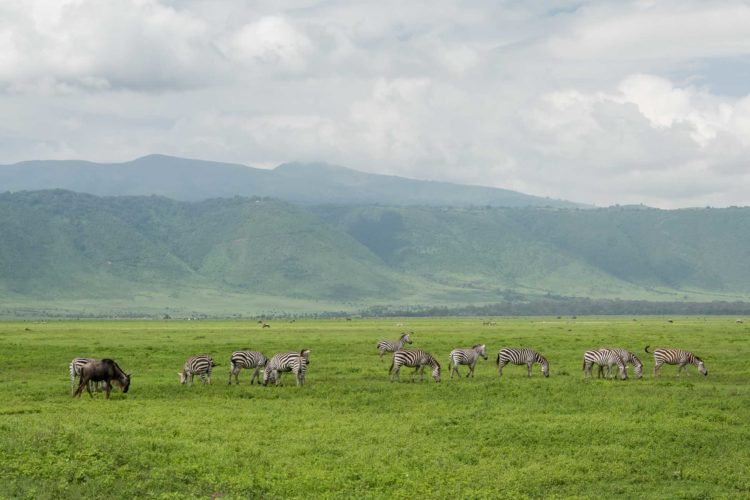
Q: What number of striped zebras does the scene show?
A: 11